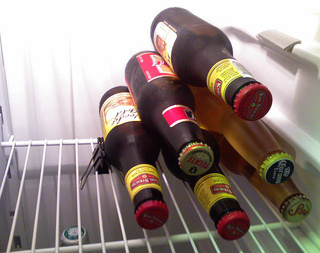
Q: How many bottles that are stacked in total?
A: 6